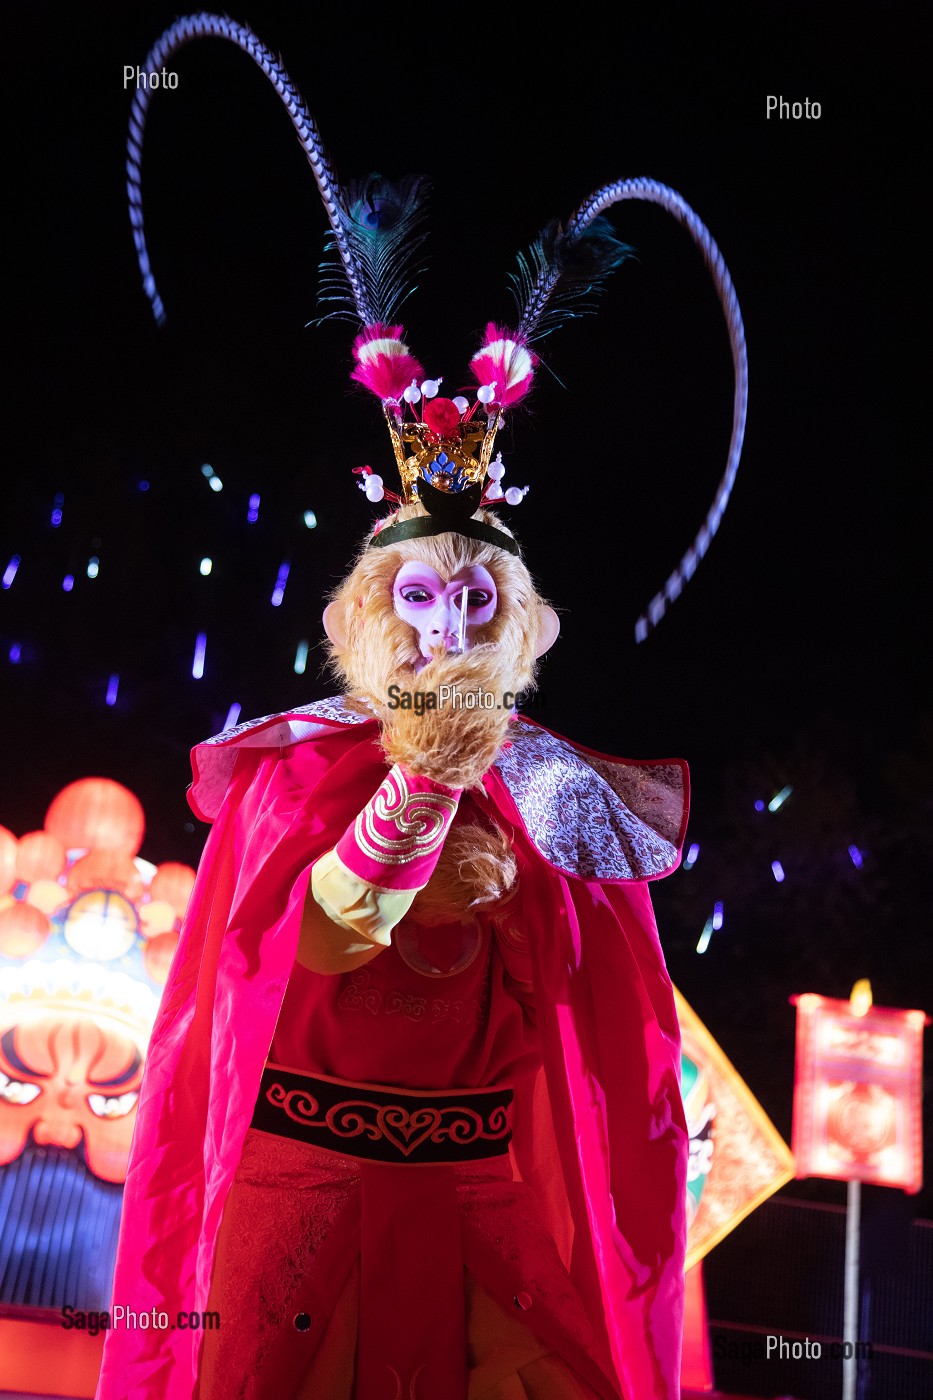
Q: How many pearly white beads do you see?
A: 9